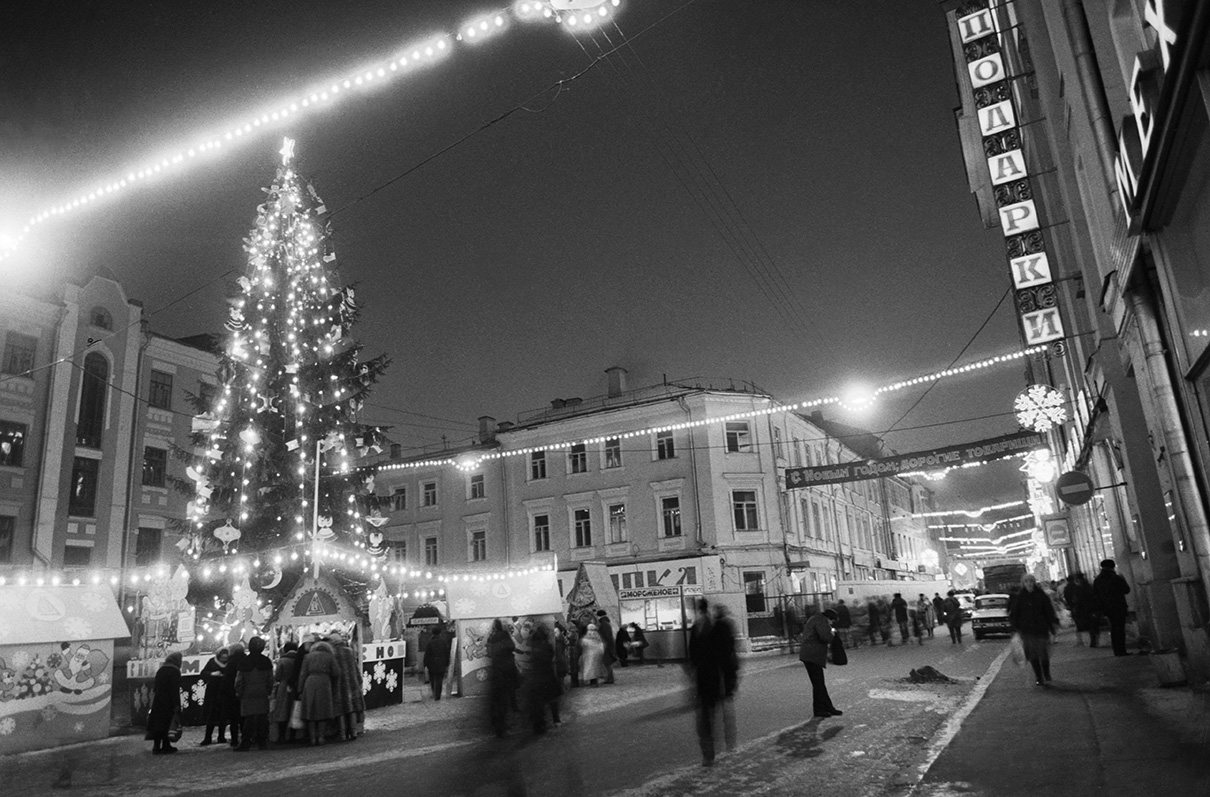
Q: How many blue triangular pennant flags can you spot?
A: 0